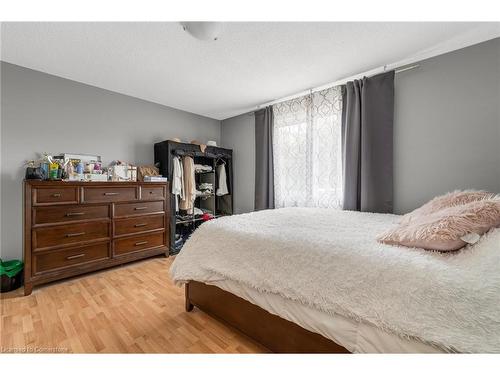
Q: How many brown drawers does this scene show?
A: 9